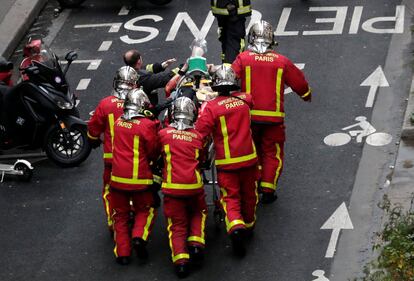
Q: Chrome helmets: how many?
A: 5